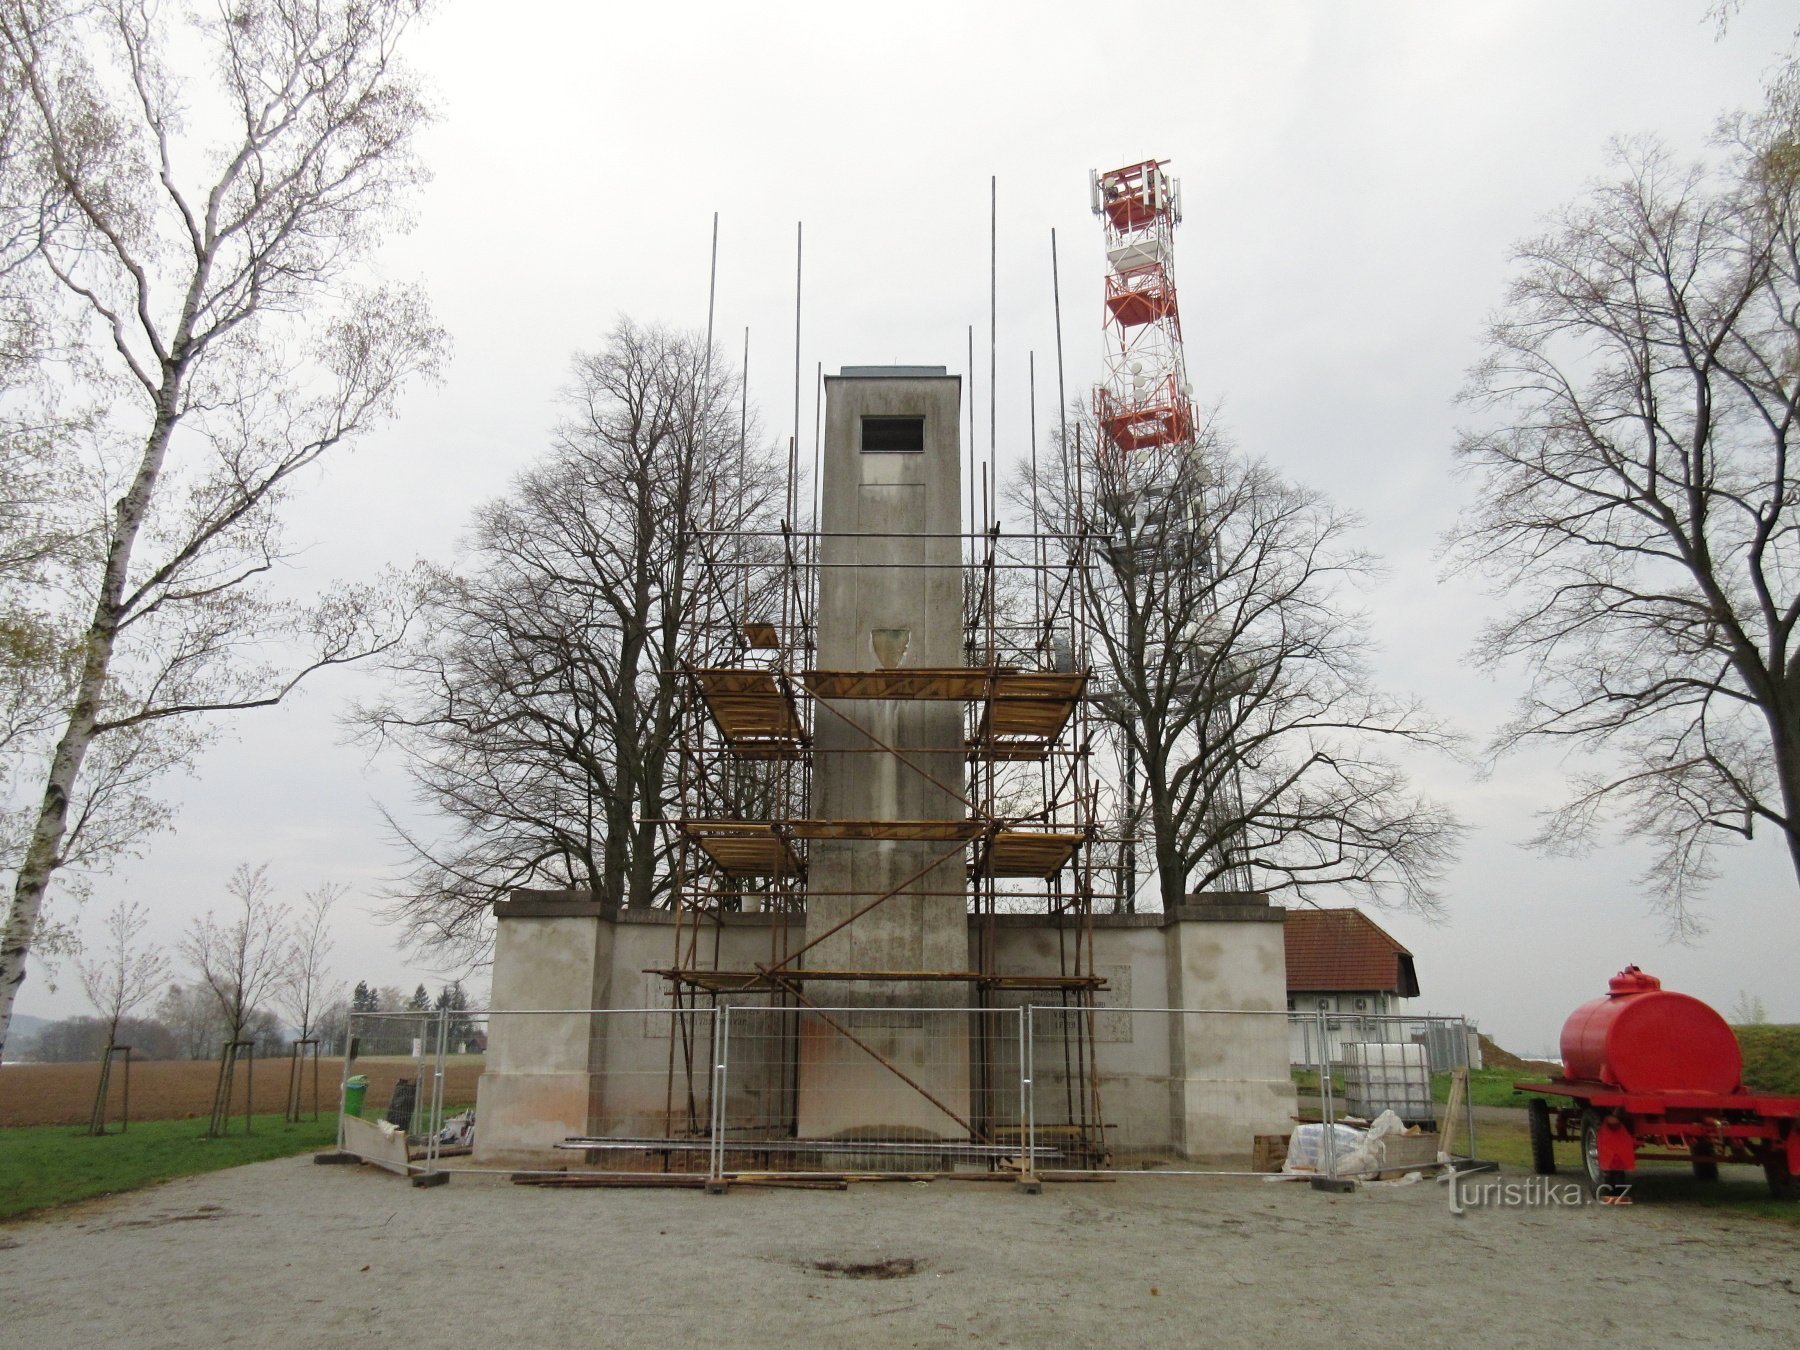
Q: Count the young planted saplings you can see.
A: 3